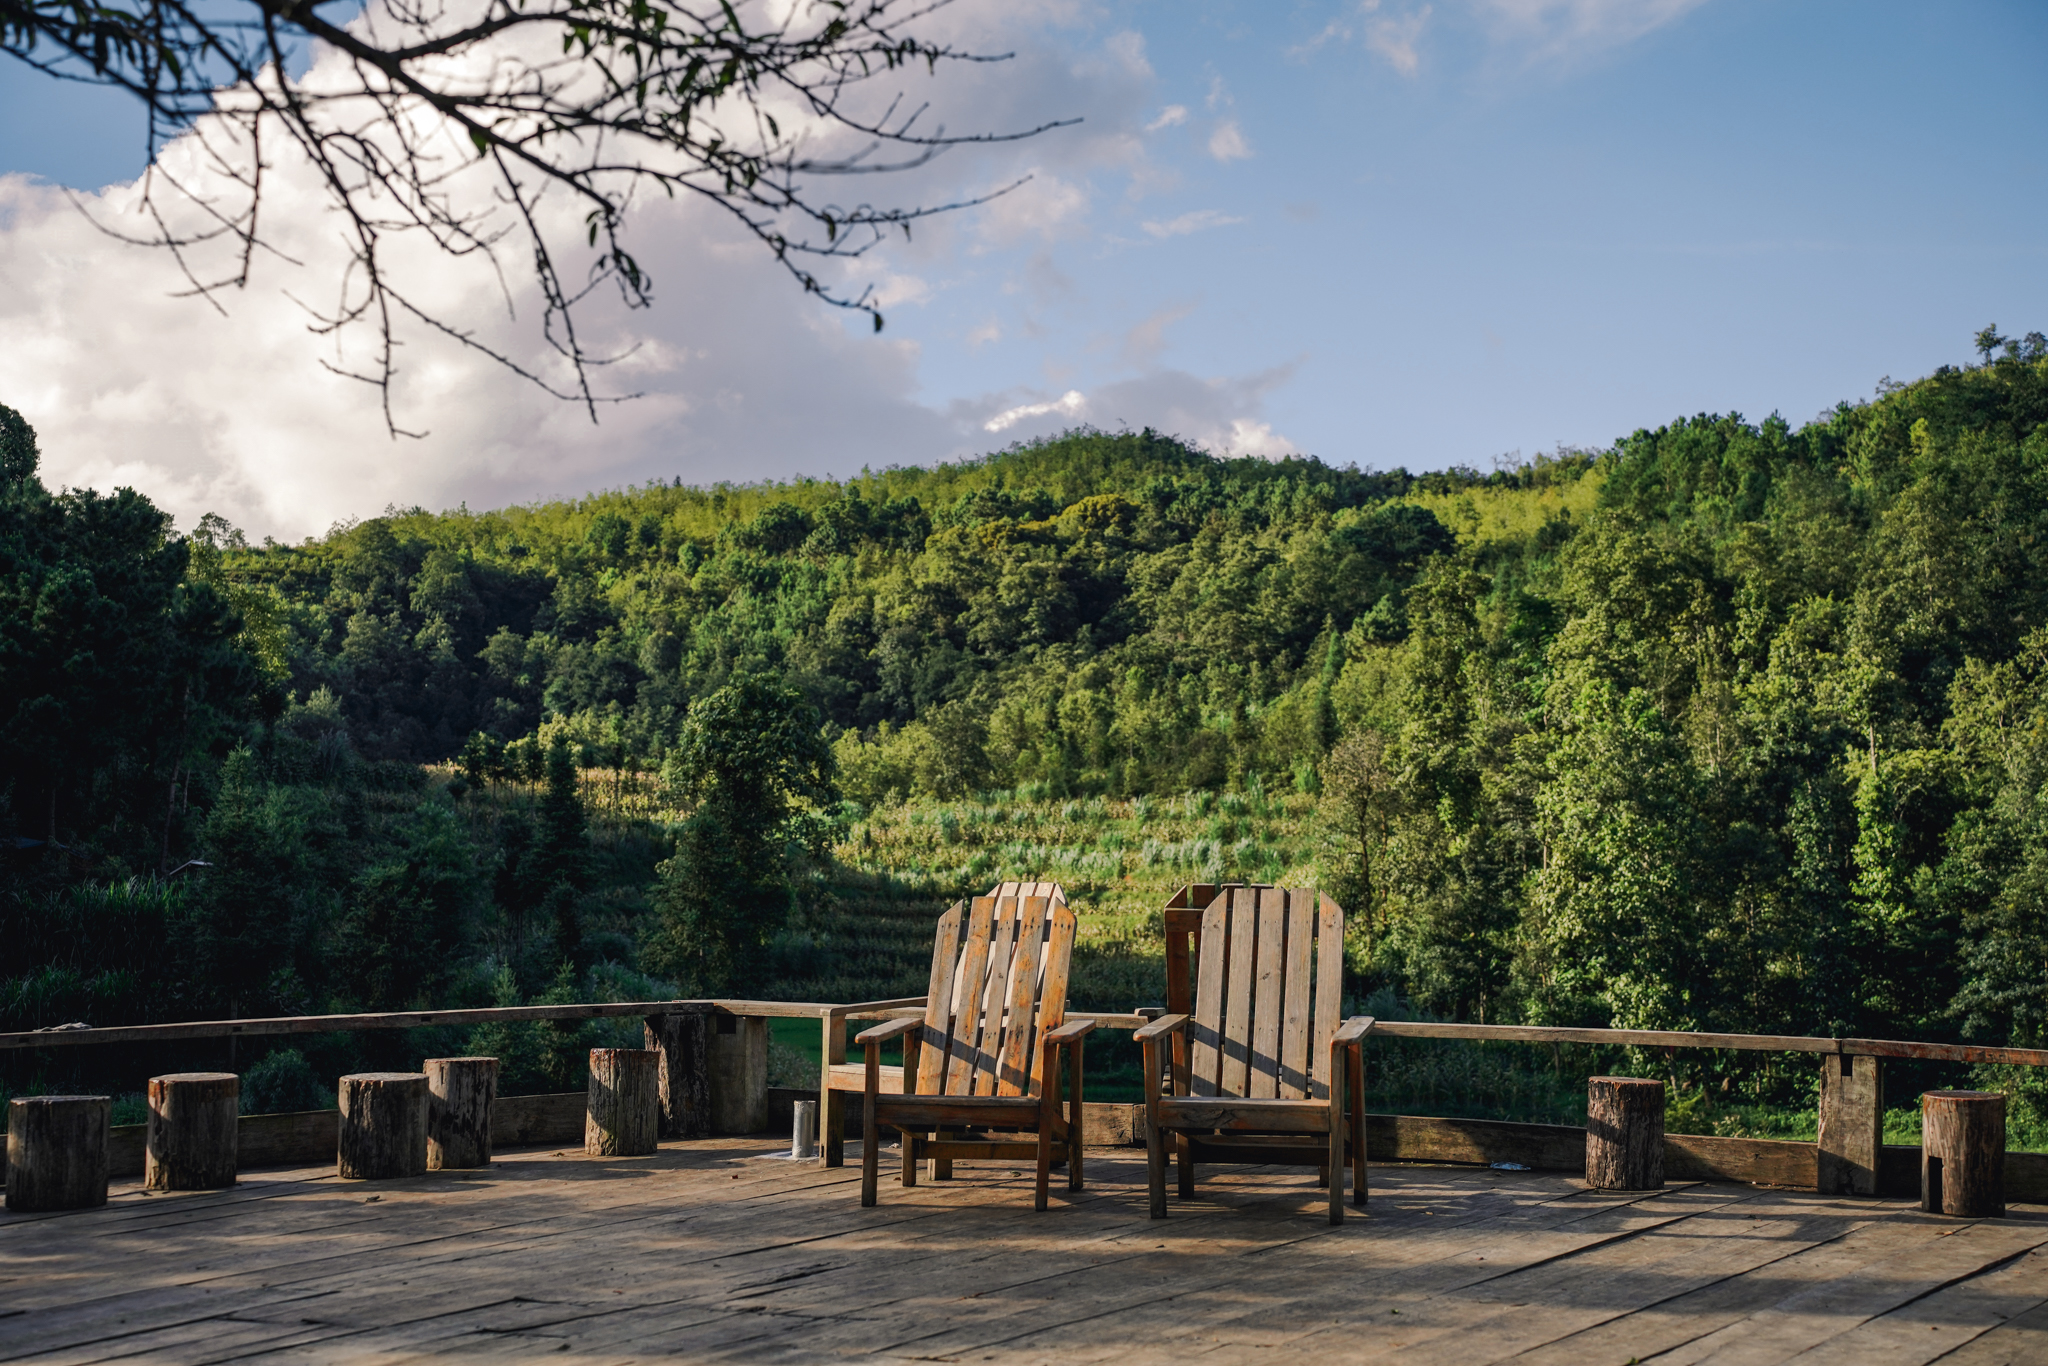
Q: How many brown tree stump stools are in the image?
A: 7